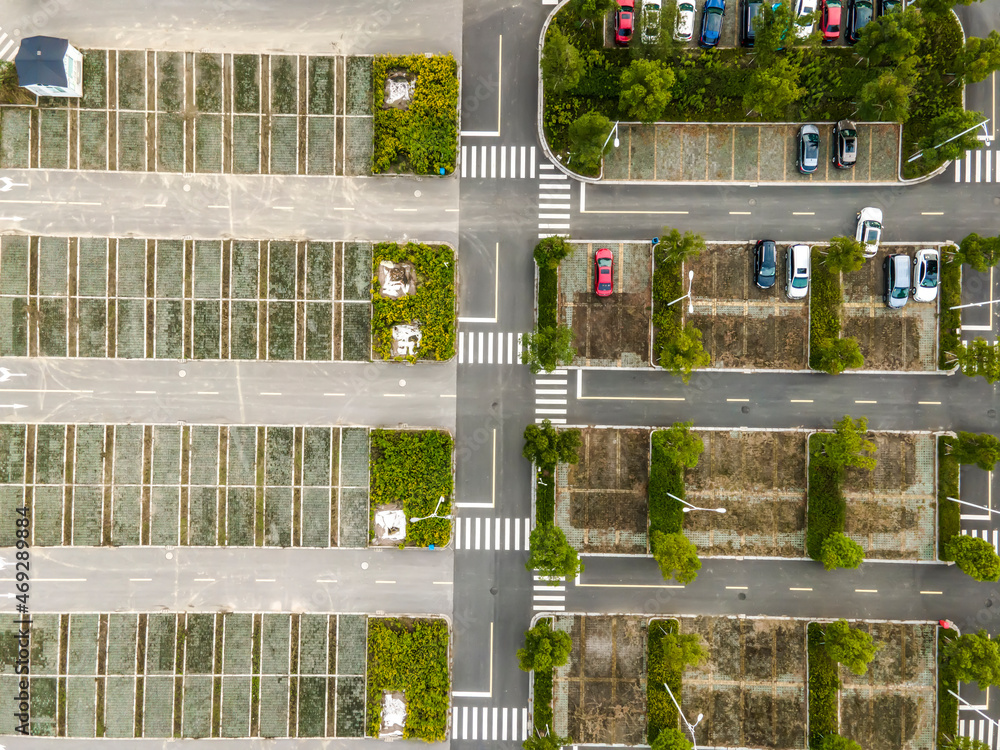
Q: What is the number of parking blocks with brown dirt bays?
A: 9